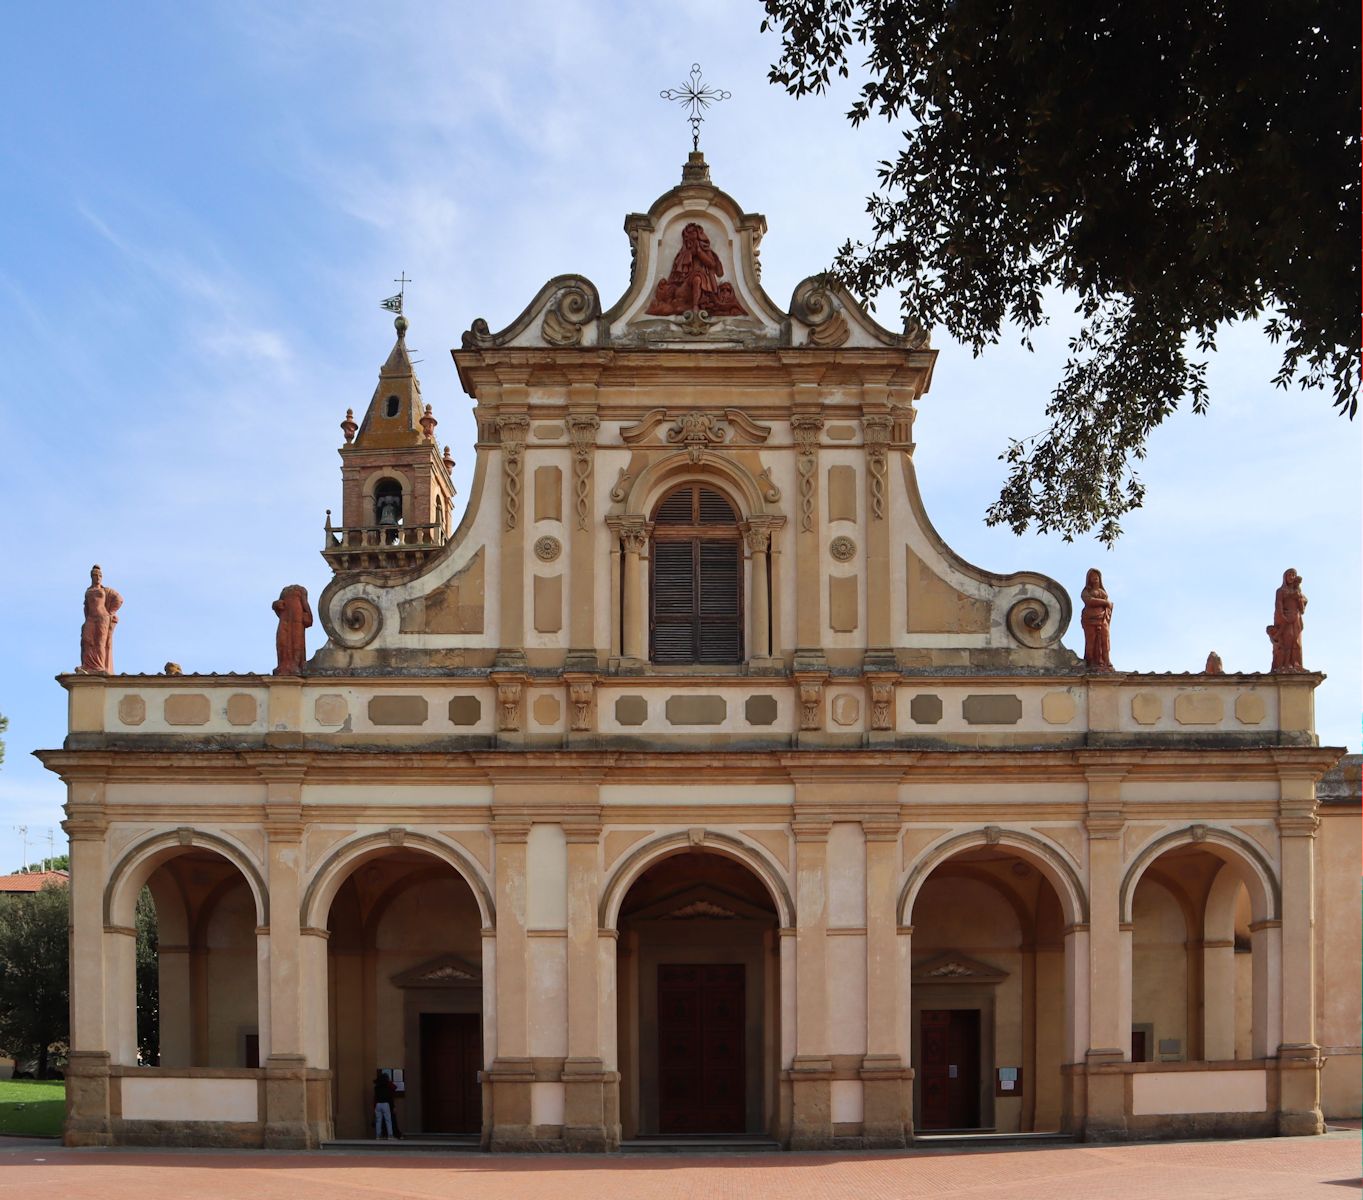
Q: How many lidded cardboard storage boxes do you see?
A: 0